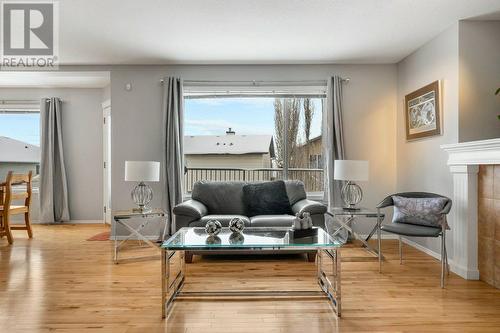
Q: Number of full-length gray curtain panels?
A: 3